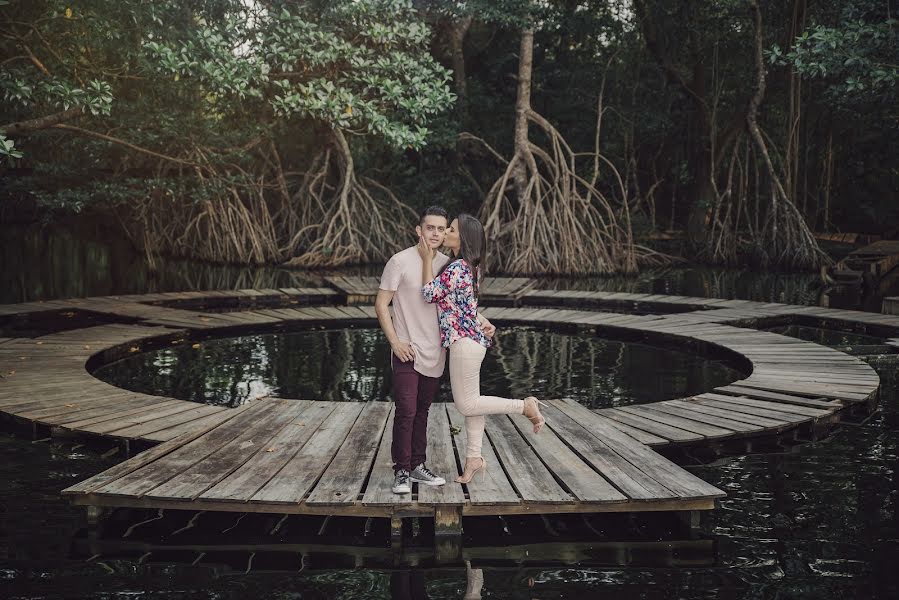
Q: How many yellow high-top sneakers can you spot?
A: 0